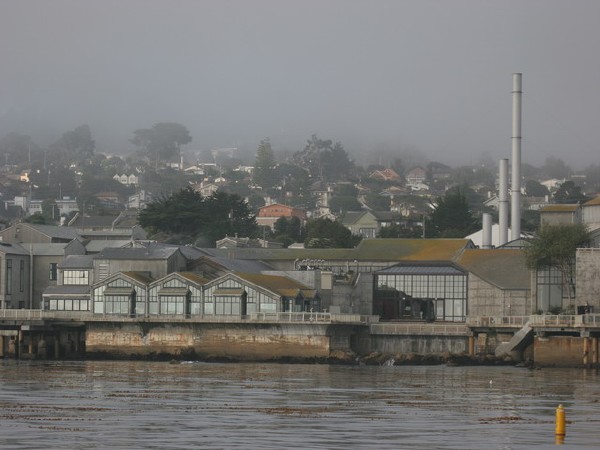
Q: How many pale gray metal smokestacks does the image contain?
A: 3